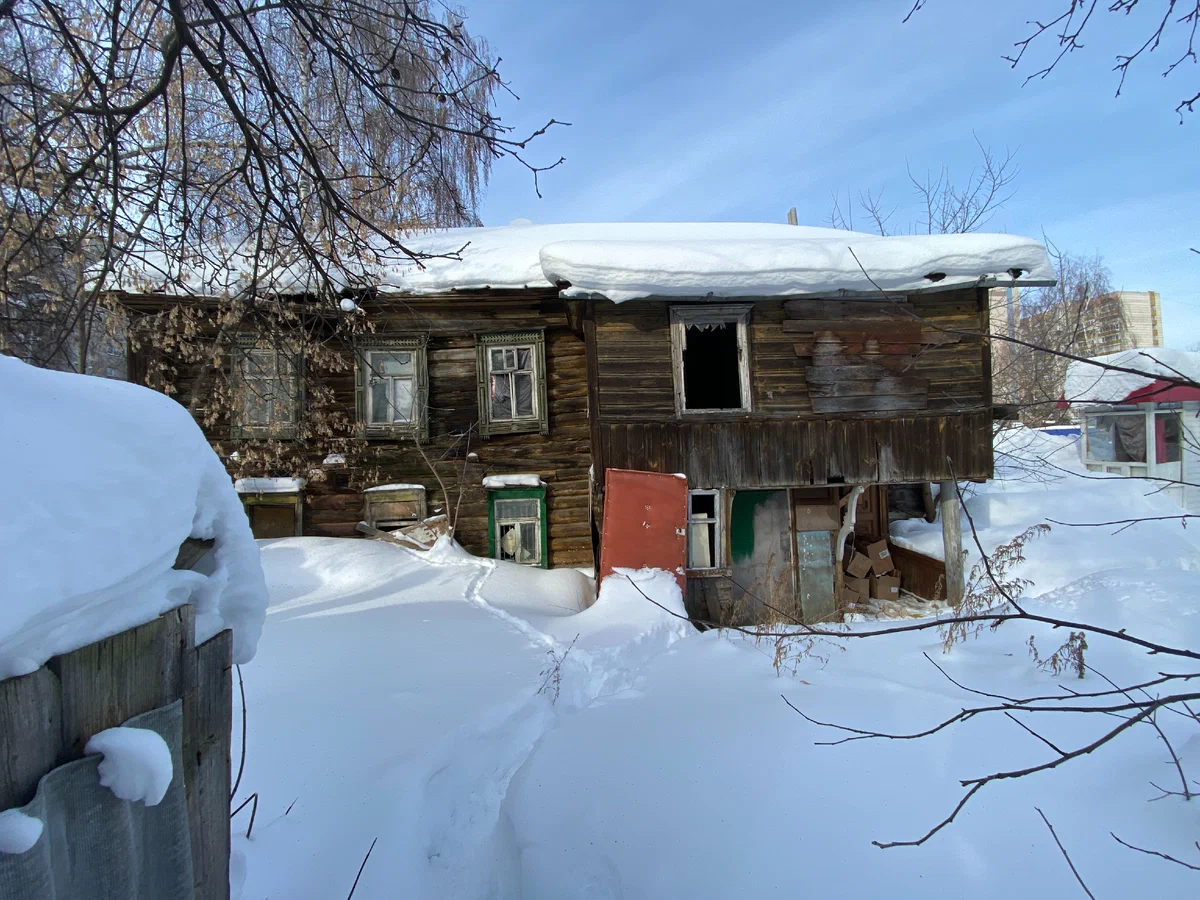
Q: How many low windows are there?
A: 4